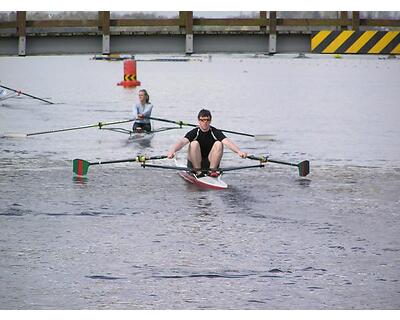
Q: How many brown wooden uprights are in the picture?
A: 7